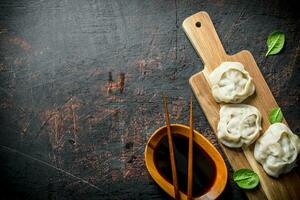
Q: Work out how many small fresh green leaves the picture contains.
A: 3